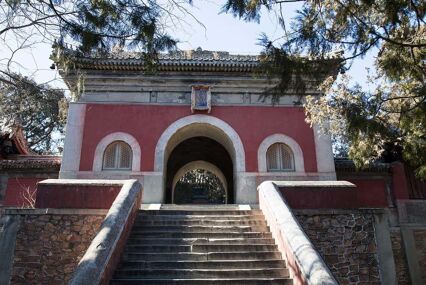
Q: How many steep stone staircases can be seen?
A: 1